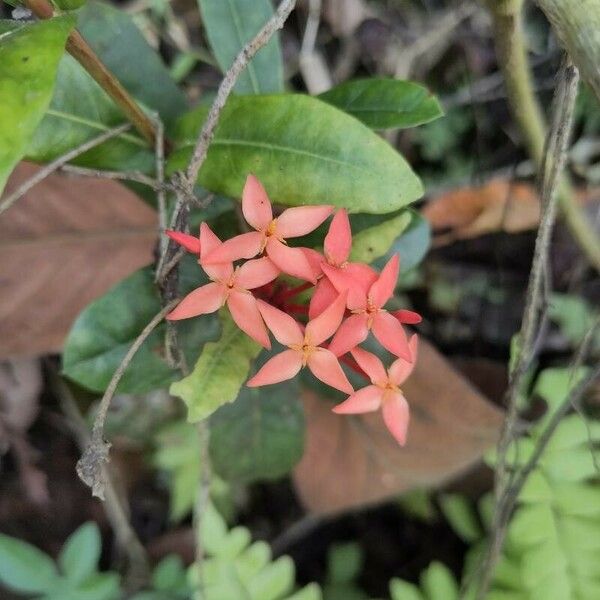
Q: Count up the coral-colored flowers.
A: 6